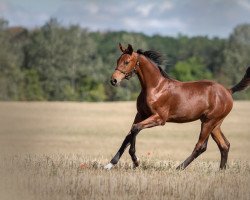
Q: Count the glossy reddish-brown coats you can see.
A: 1